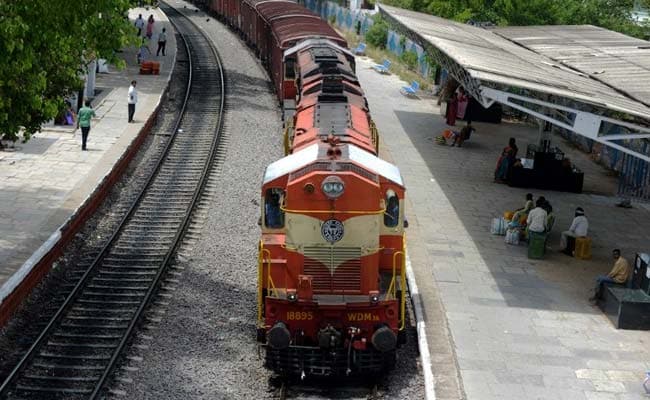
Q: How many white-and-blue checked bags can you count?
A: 2